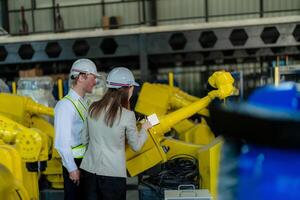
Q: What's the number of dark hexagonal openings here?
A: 10